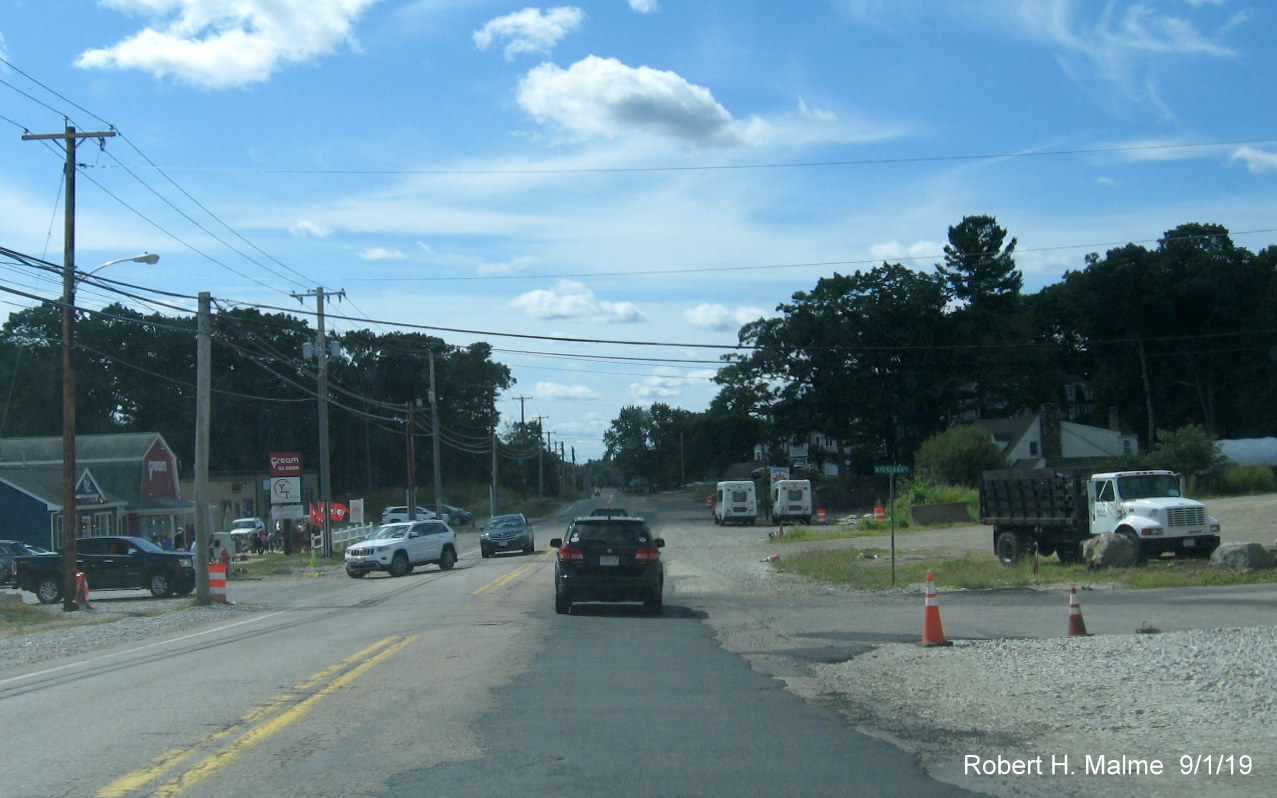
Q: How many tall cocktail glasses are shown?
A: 0